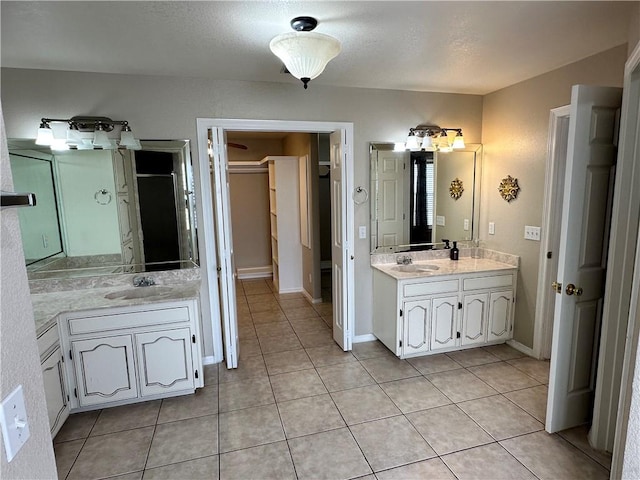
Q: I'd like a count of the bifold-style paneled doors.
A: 2